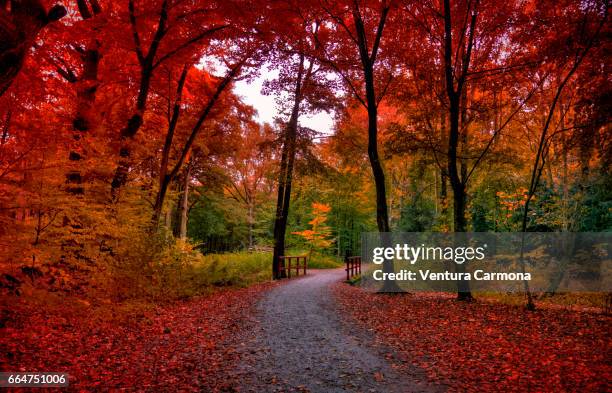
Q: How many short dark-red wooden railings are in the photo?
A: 2